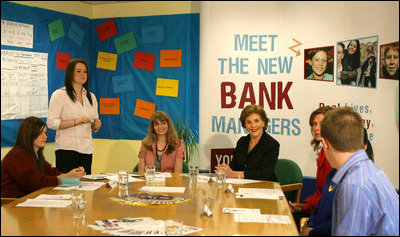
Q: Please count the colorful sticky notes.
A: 13